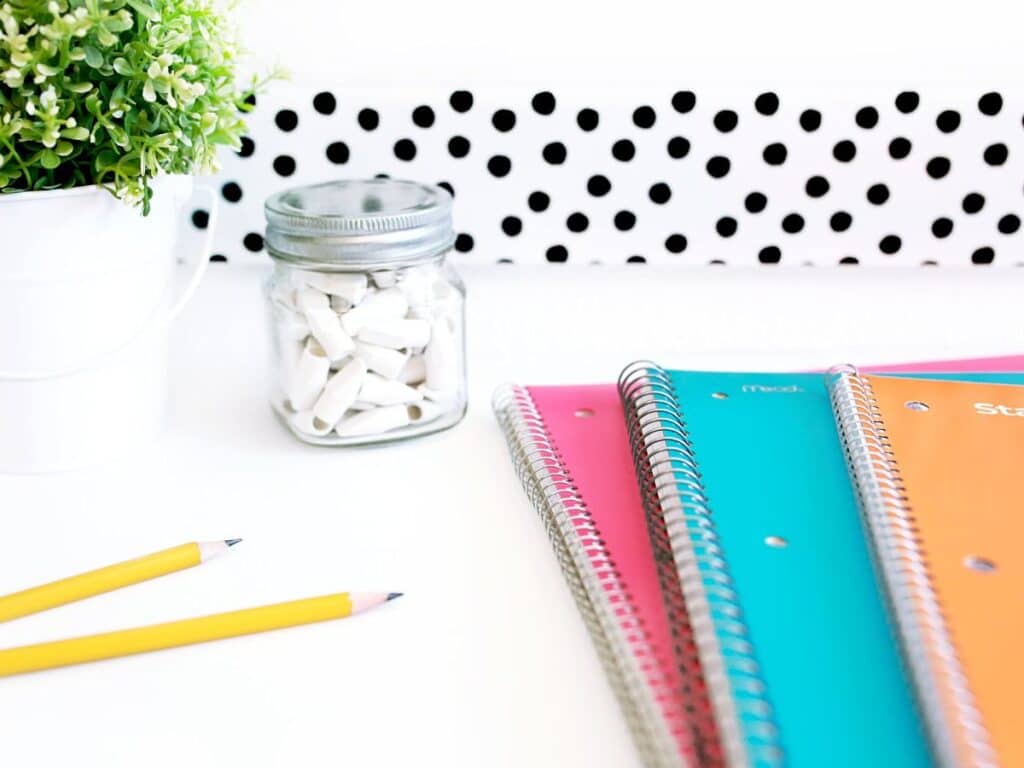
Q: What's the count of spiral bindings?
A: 3